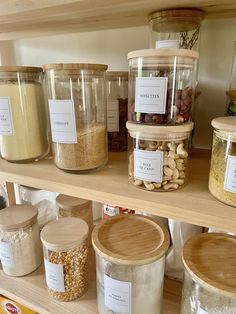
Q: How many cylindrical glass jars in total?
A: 12